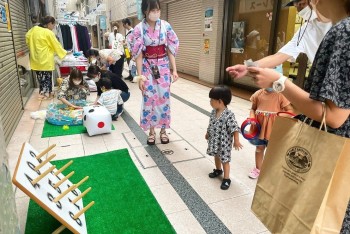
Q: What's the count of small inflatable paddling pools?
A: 1